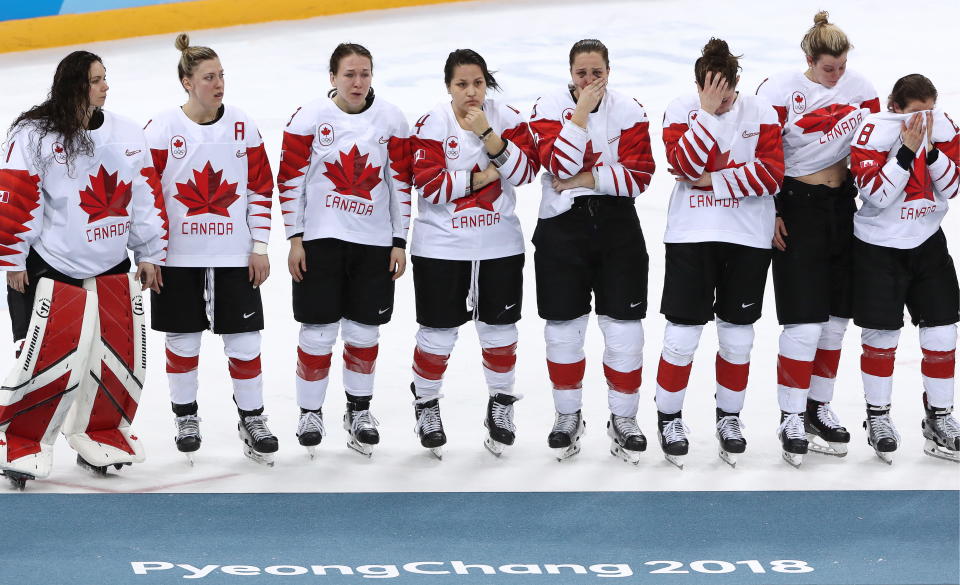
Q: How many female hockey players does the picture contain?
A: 8